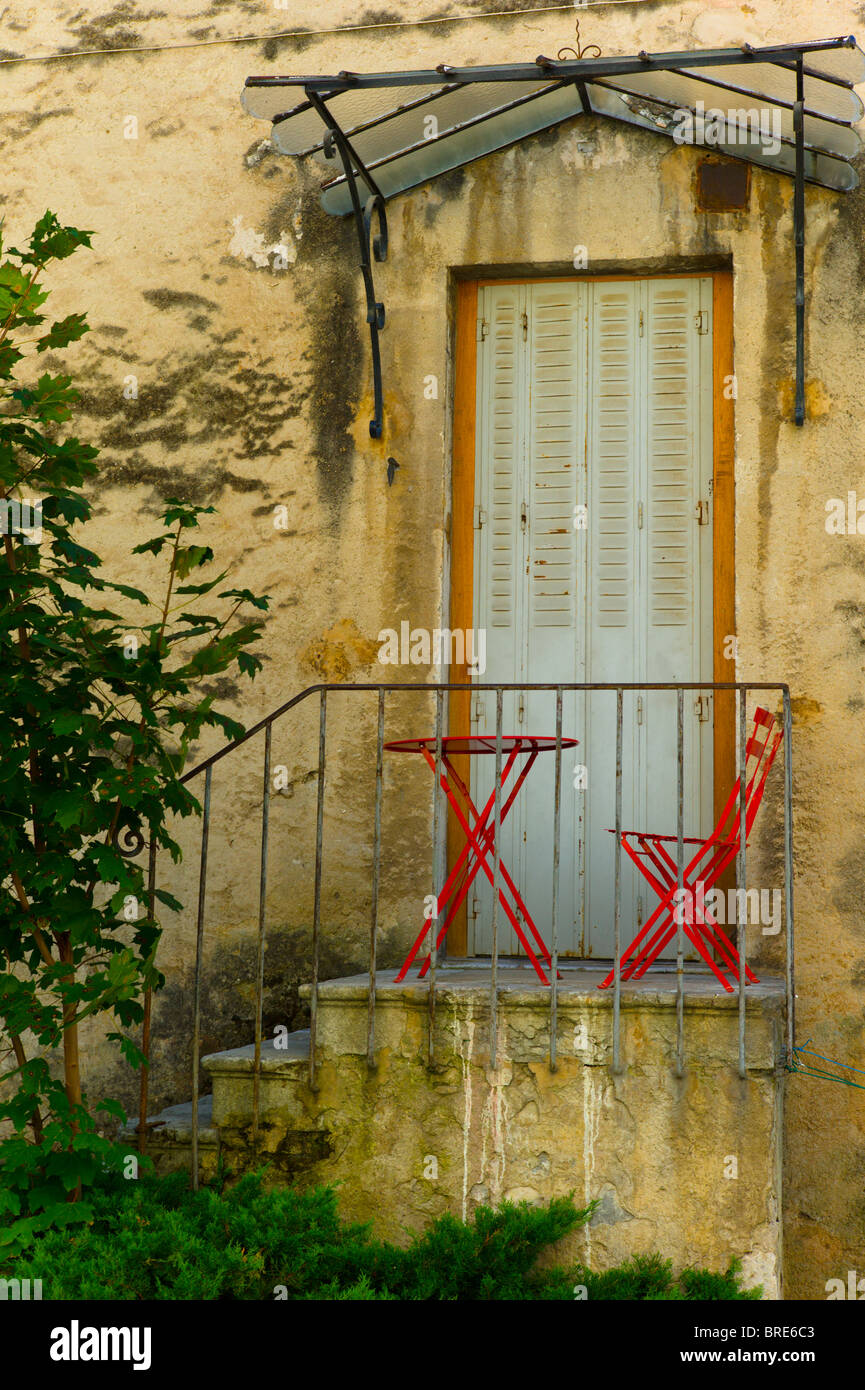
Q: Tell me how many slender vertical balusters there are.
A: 12